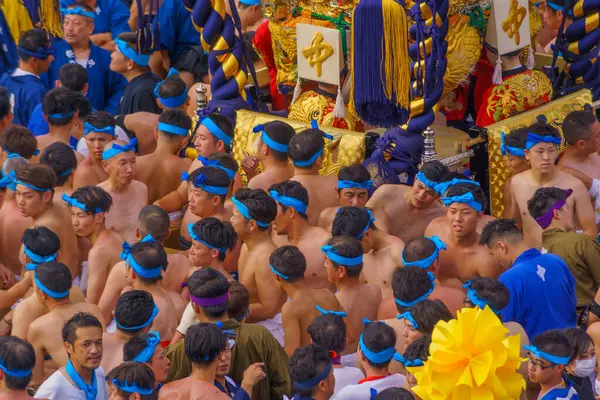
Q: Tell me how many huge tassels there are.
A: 1